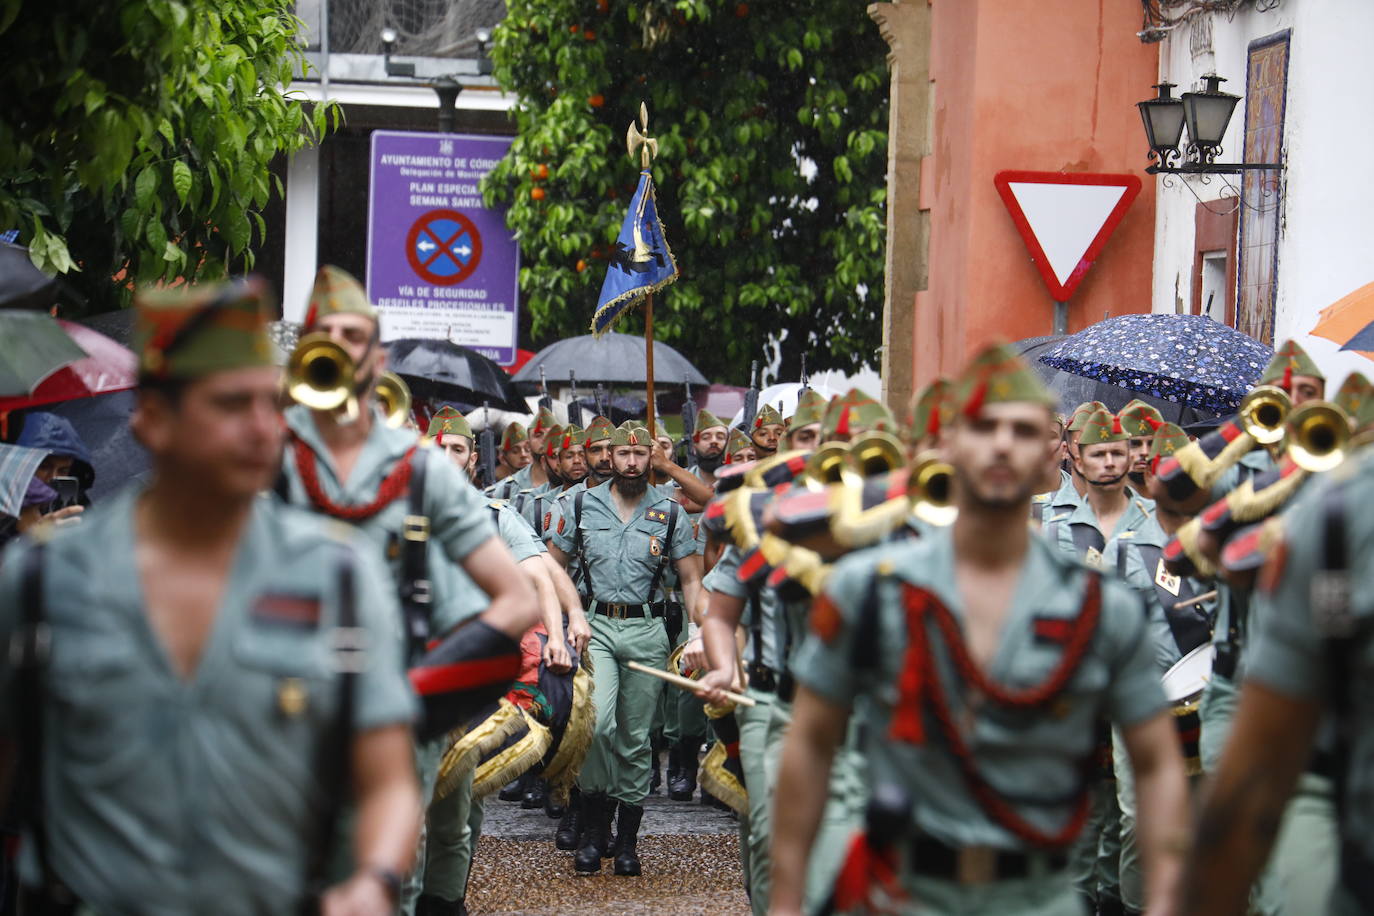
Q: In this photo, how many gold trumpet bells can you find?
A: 7